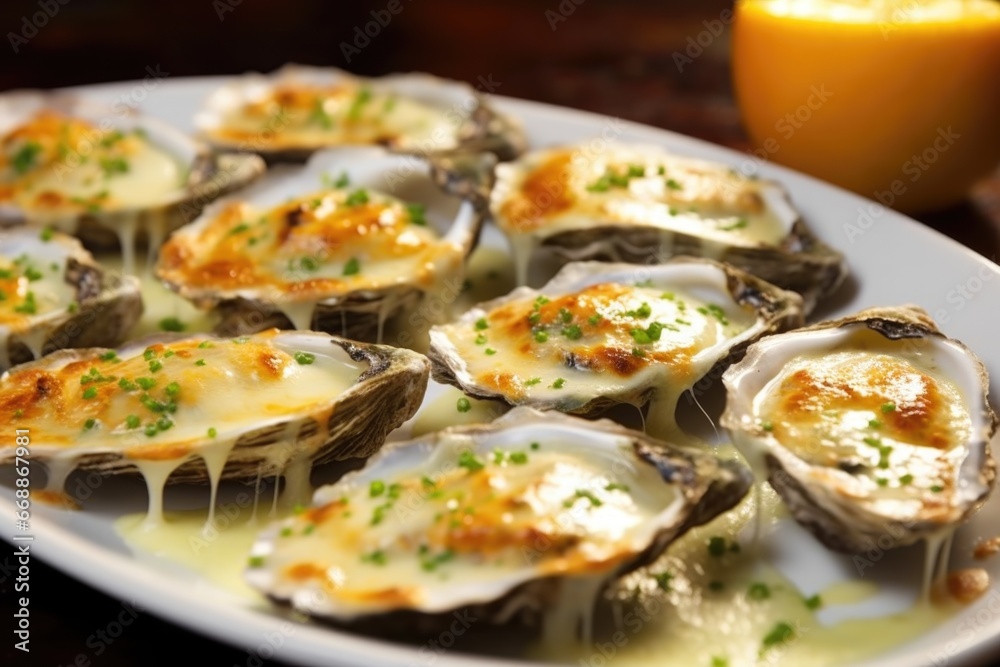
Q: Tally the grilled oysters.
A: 9